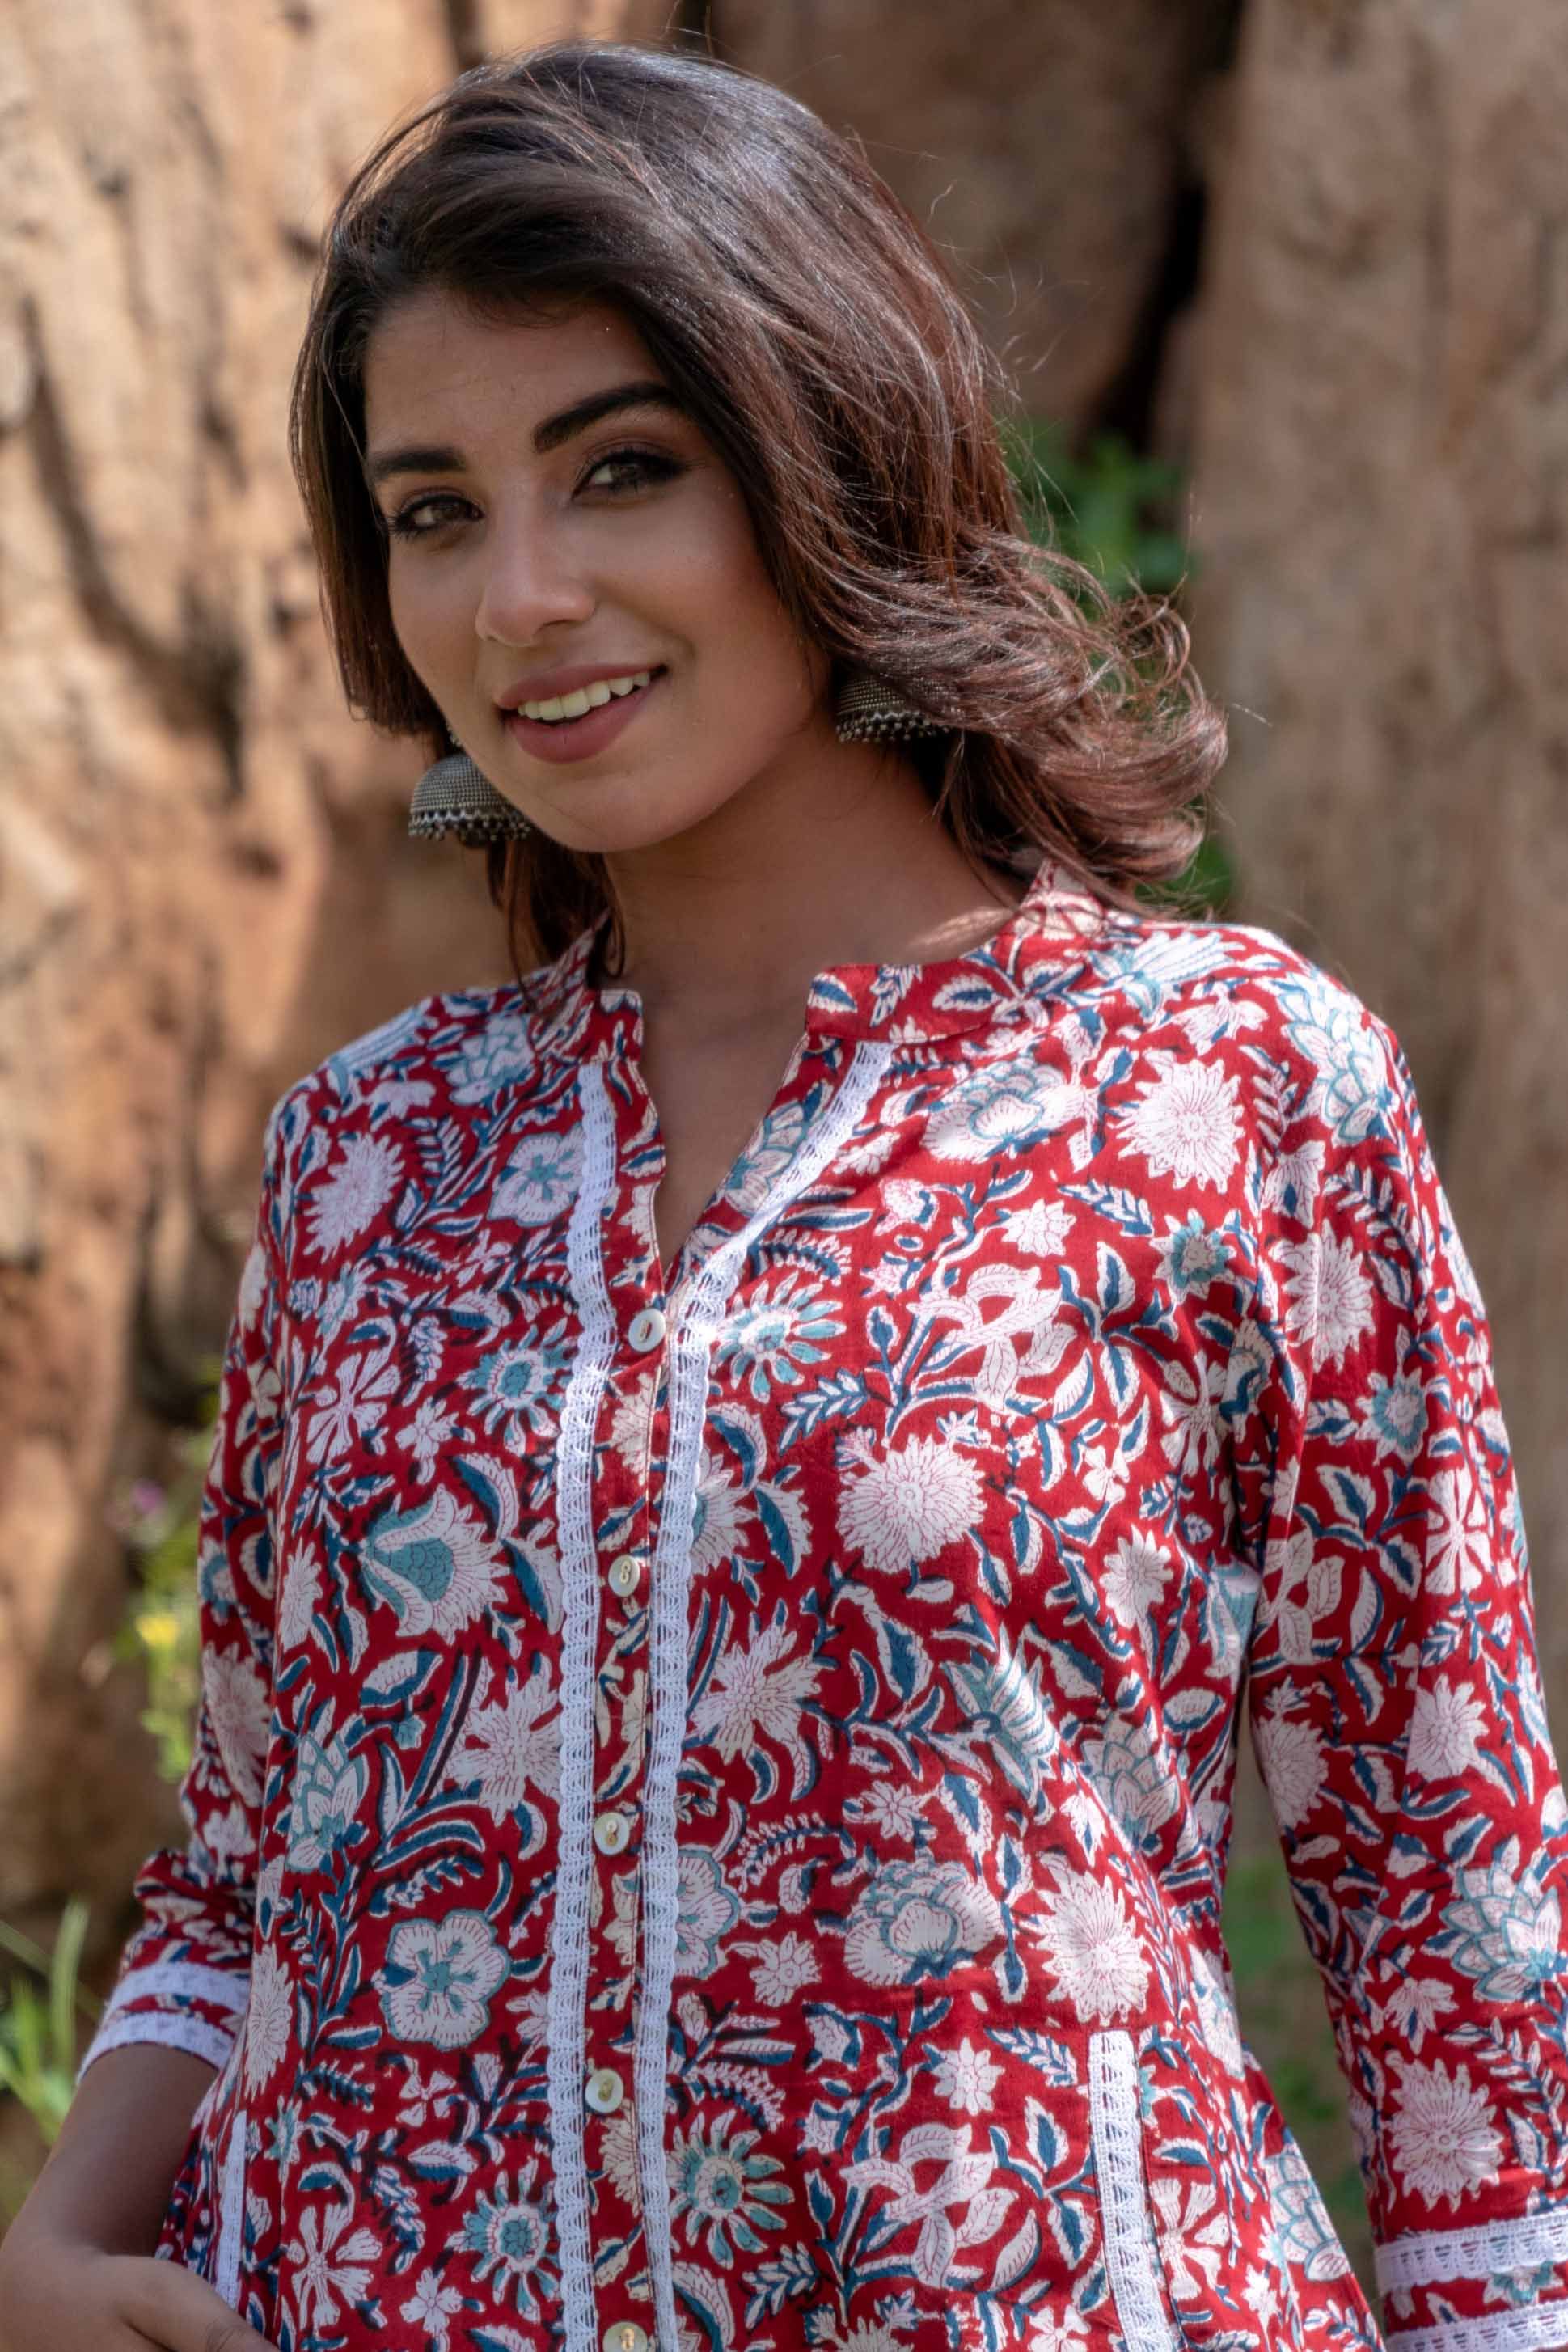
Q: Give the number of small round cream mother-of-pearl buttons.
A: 5